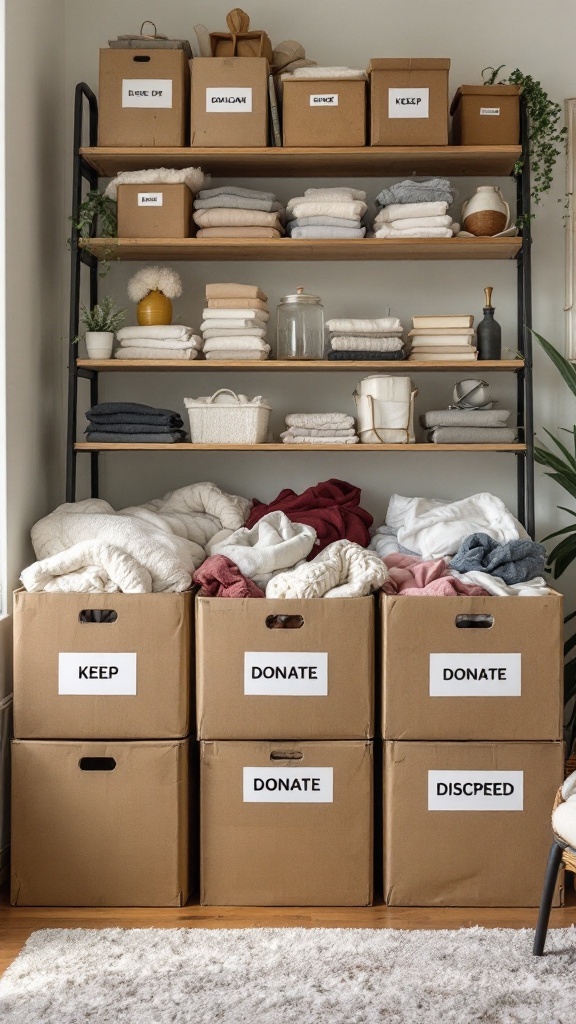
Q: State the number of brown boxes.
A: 12